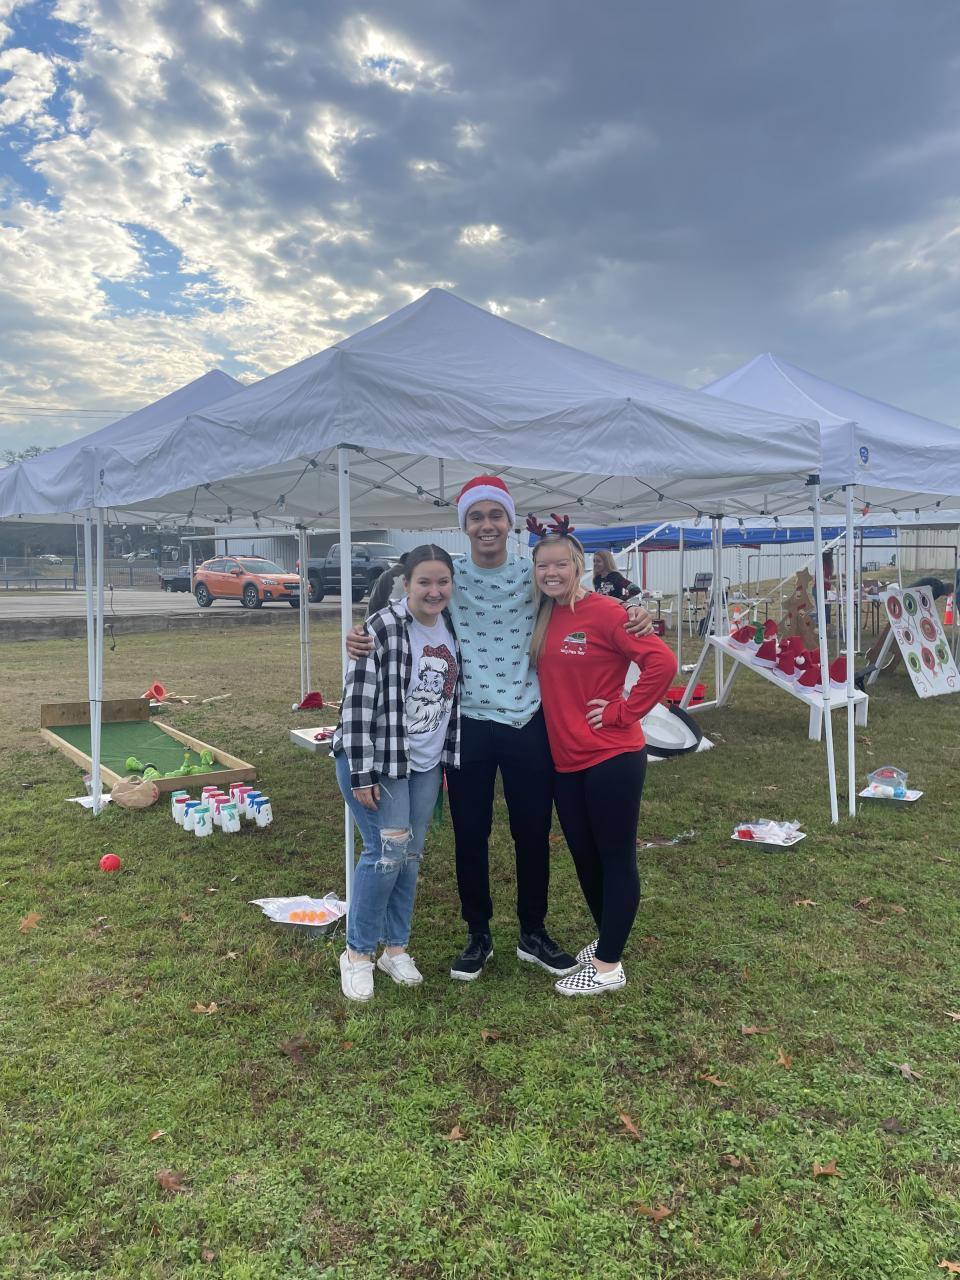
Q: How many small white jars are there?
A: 12